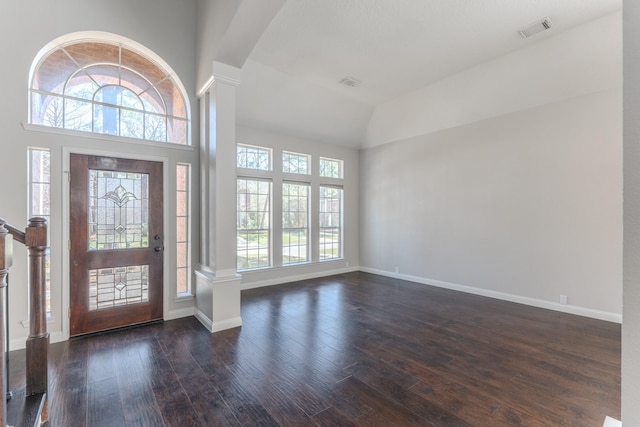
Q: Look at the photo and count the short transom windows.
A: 3